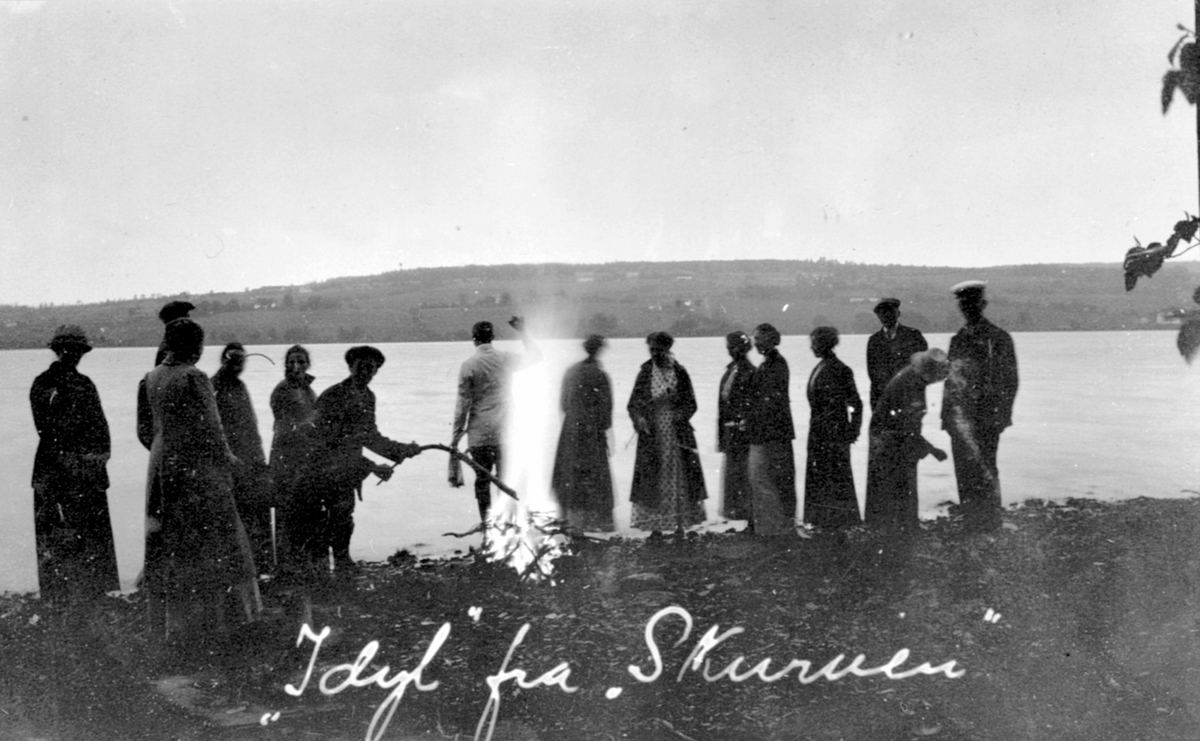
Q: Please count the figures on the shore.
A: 15